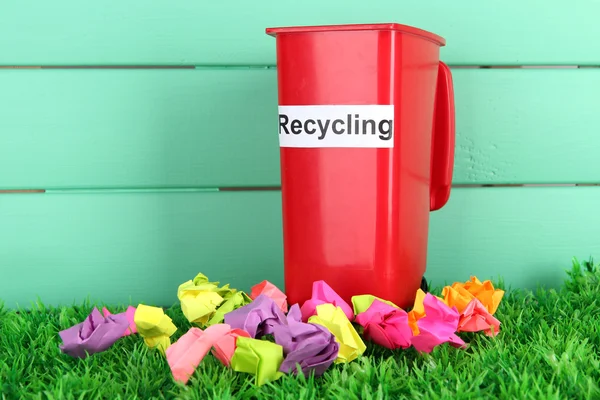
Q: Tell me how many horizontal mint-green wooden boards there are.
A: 3